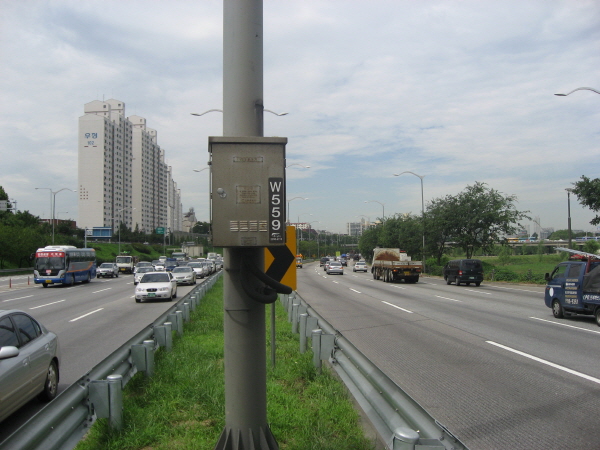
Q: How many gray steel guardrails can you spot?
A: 2